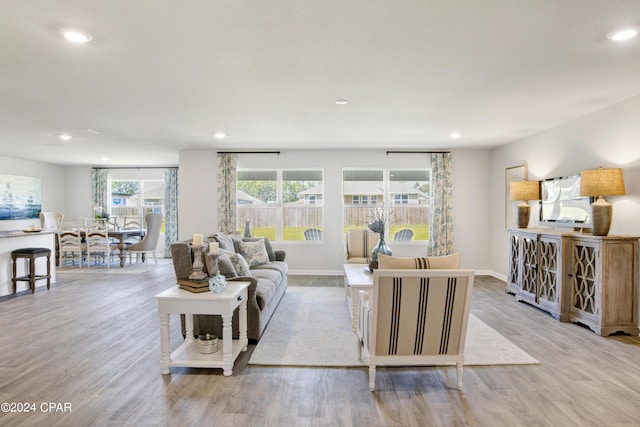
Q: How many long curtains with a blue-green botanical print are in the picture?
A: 4